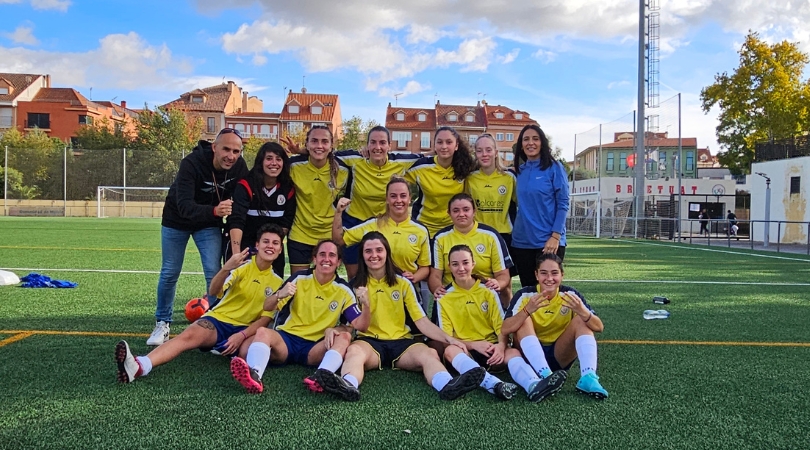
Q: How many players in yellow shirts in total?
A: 11